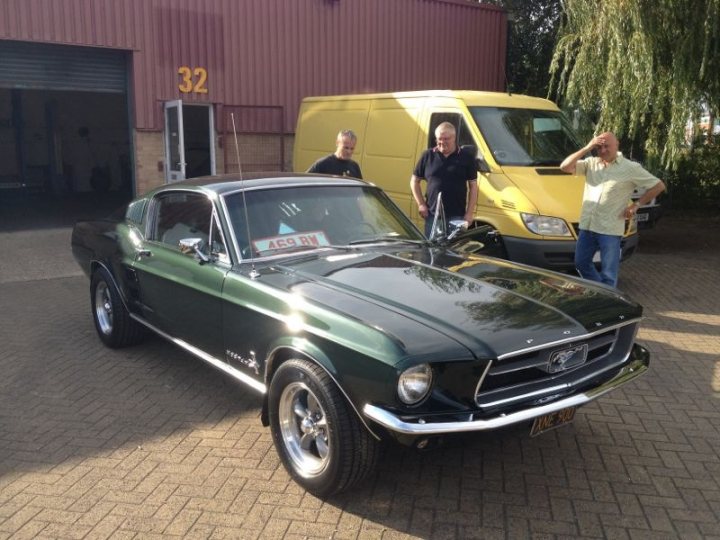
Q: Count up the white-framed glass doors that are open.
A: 1